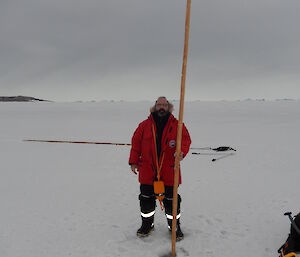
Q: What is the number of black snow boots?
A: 2